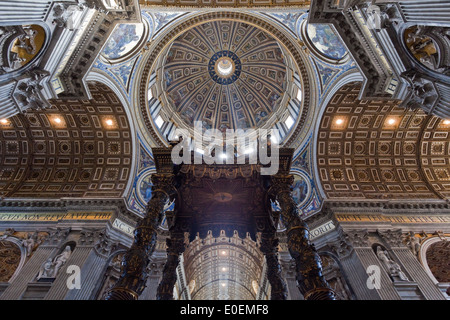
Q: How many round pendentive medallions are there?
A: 4